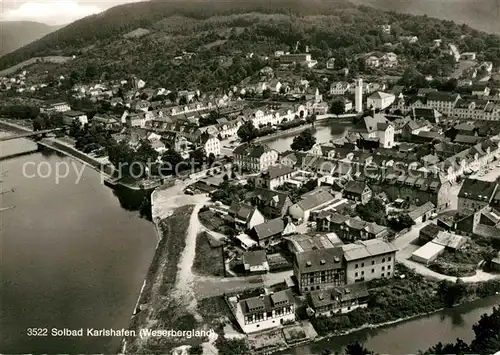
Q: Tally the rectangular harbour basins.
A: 1